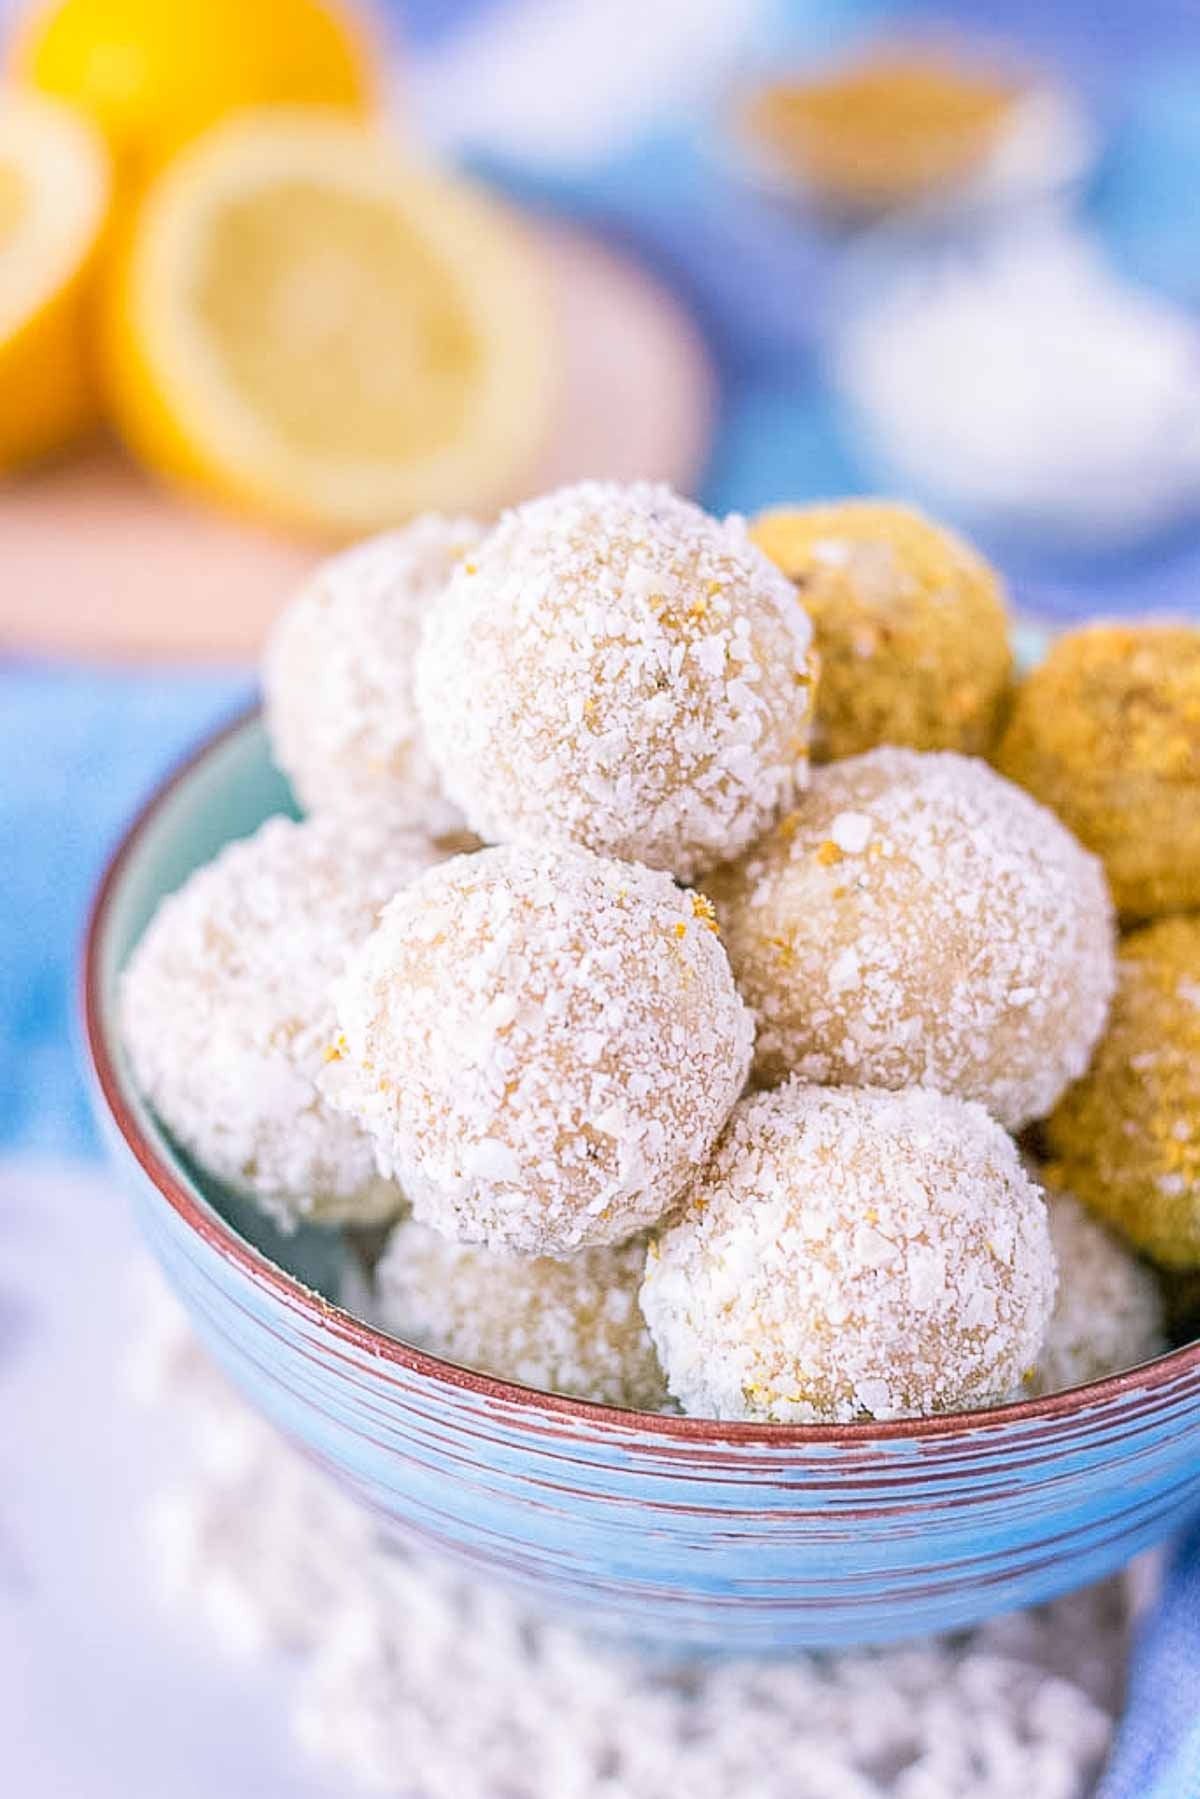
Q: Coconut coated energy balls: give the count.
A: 8